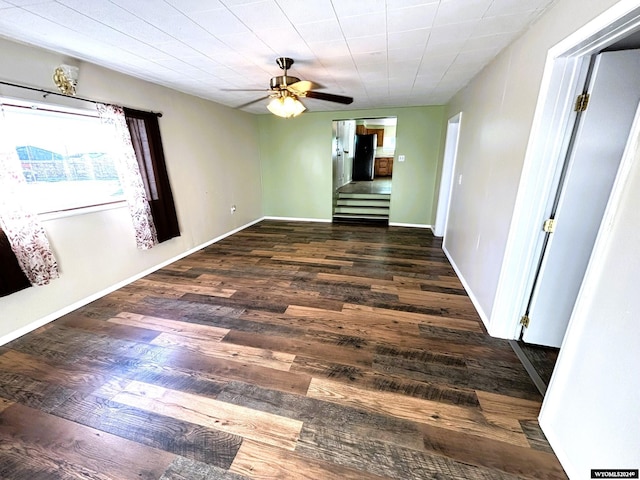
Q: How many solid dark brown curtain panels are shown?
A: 2